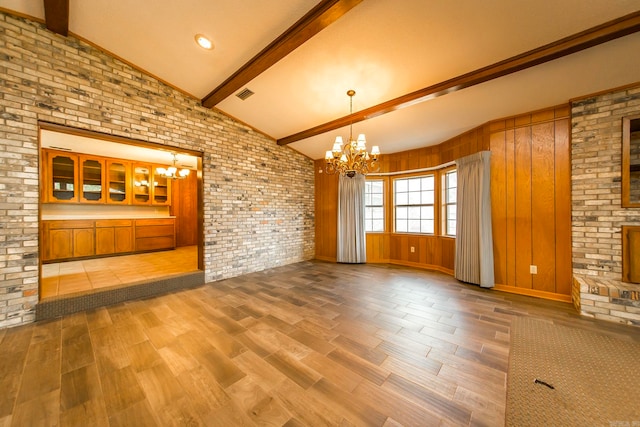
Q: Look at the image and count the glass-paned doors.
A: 5